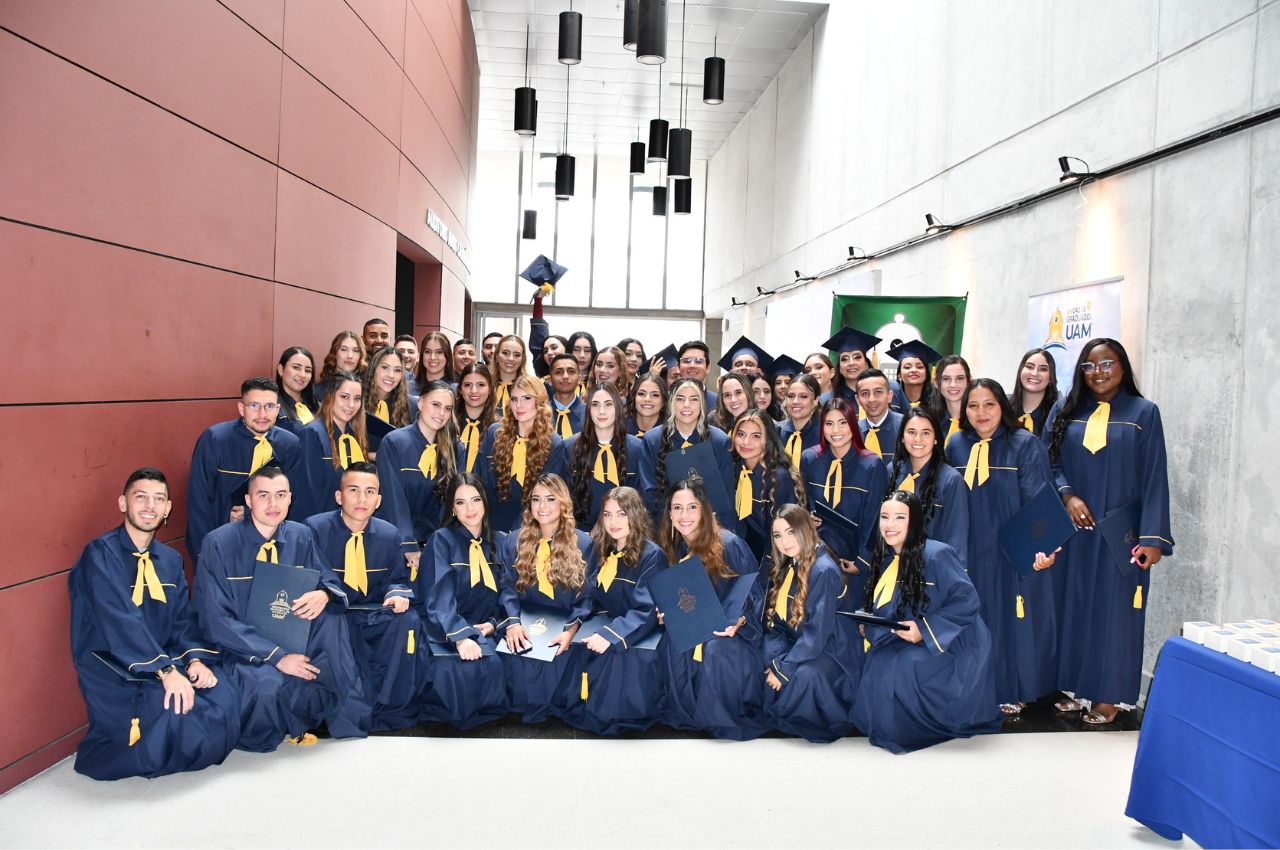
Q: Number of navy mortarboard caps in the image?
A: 6